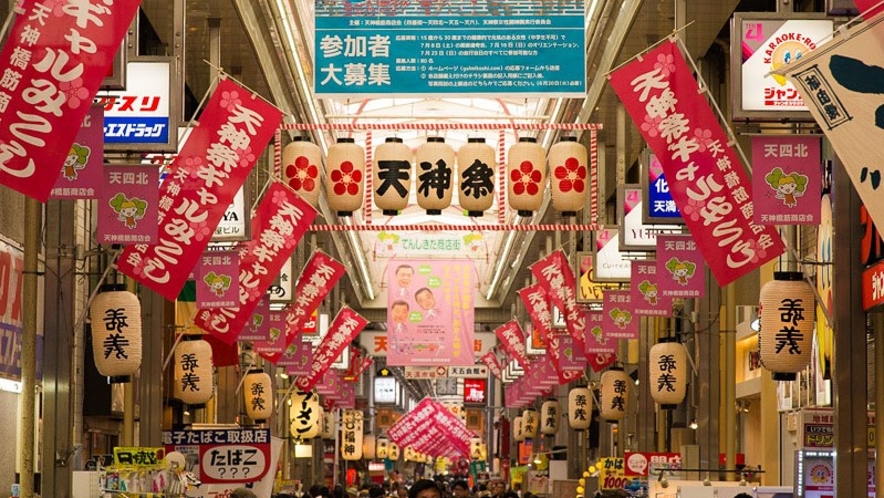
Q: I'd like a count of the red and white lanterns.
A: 4